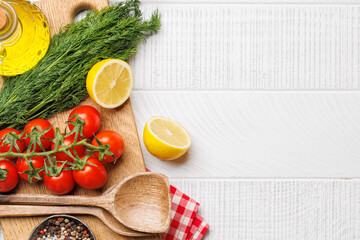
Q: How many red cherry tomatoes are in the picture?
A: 9